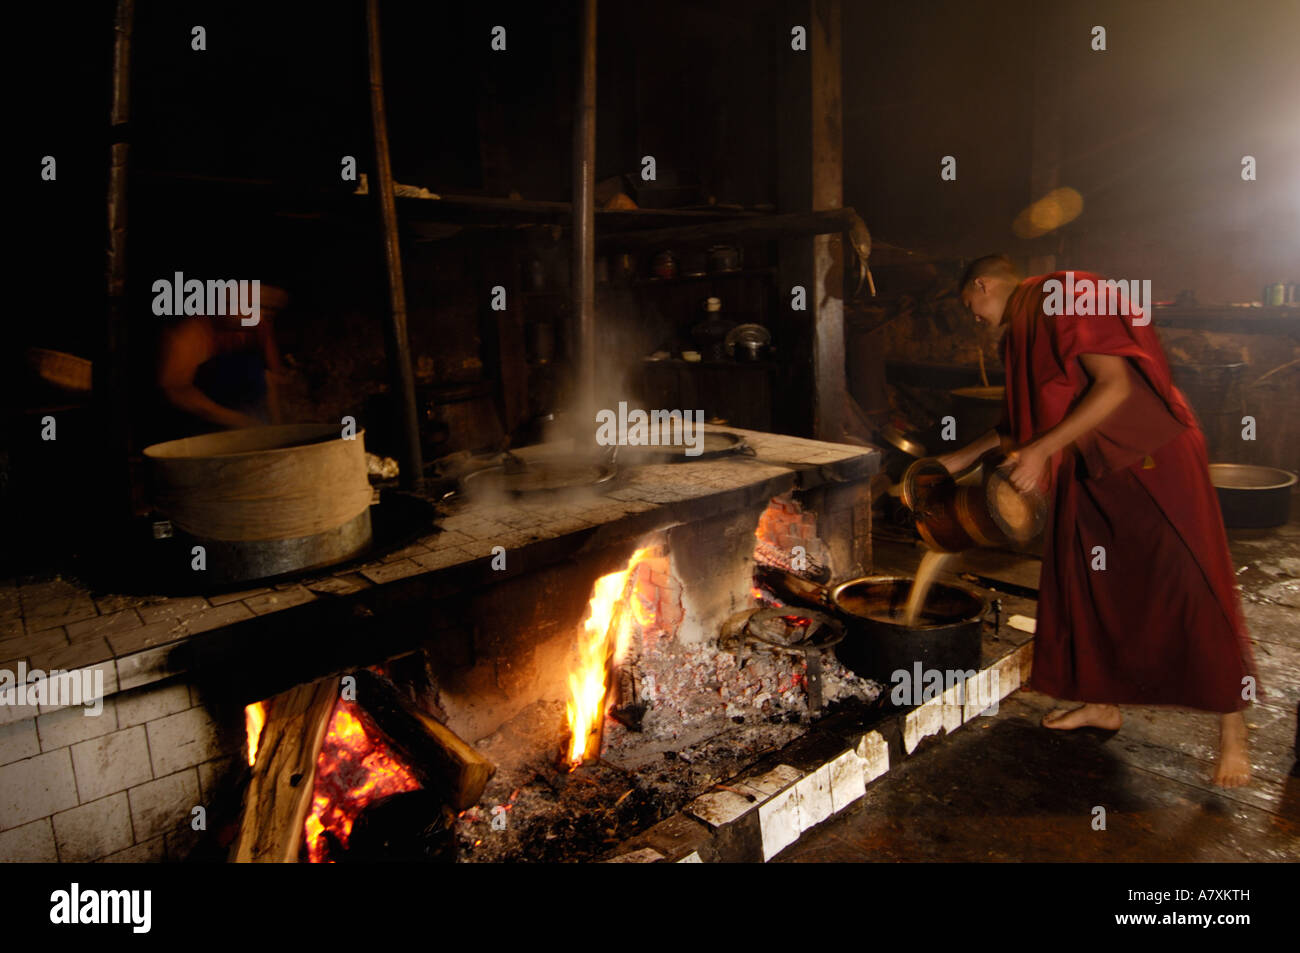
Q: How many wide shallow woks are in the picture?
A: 2